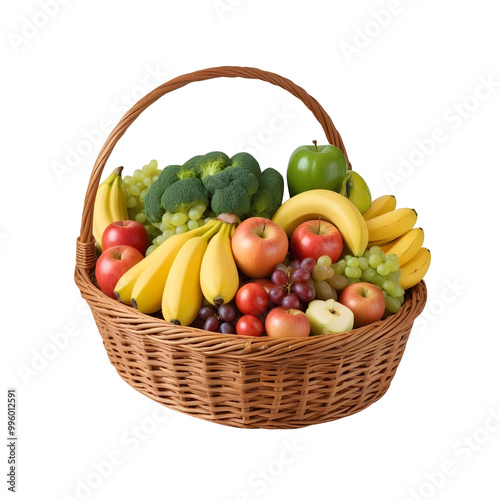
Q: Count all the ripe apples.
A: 6